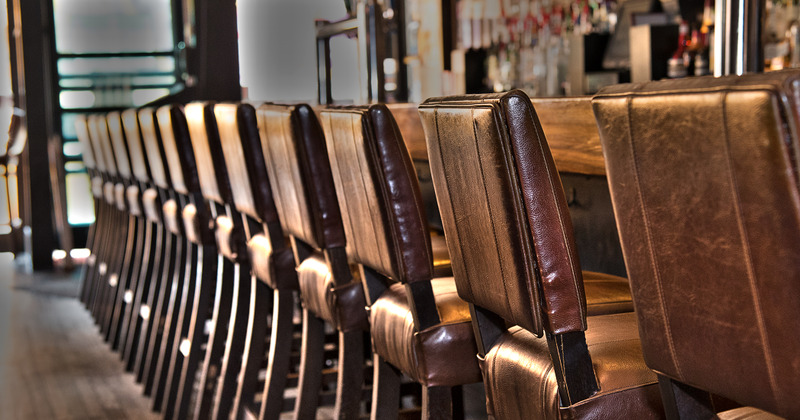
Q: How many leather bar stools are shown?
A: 13